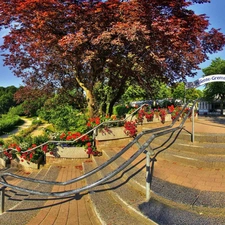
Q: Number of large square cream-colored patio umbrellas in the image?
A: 0